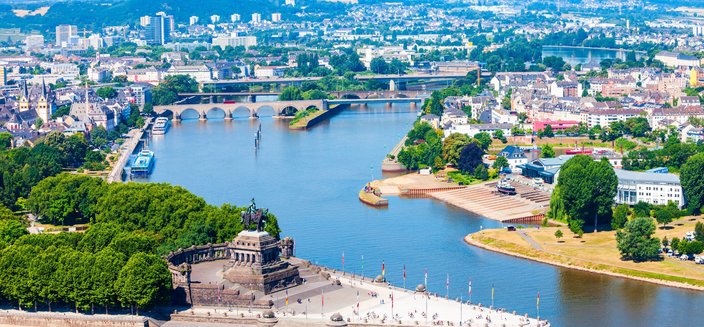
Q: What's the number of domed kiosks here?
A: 4